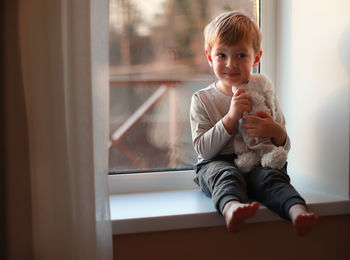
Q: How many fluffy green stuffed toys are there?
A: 0